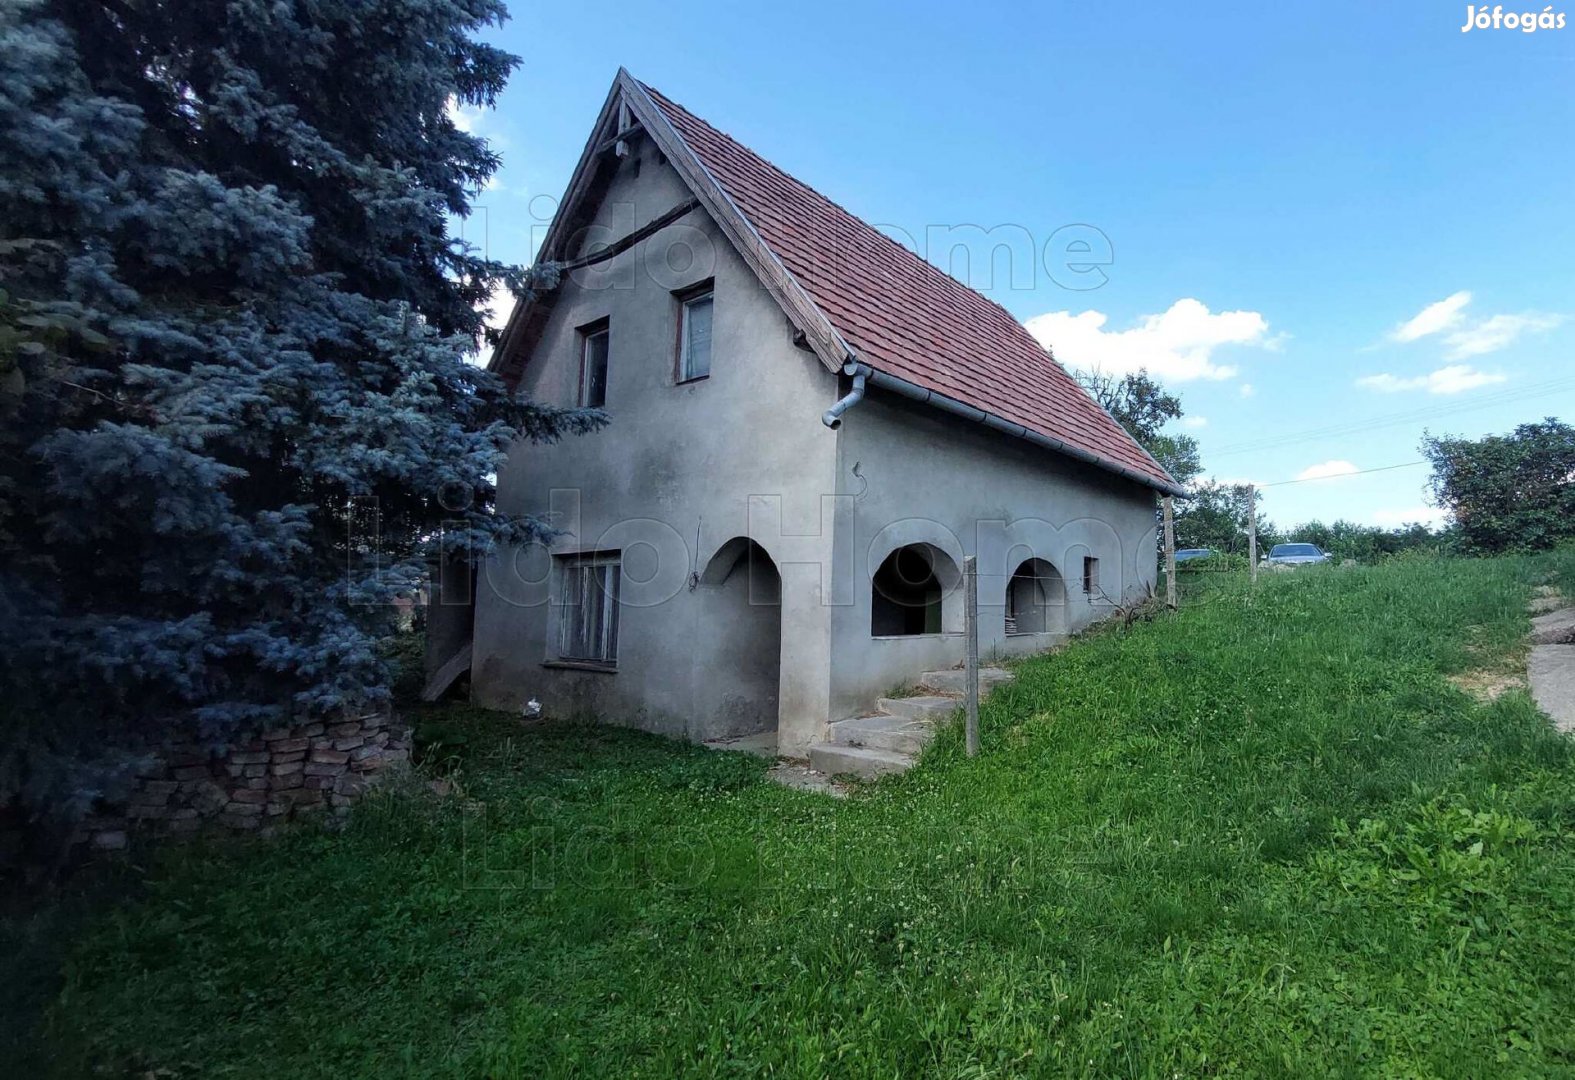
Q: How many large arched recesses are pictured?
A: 3